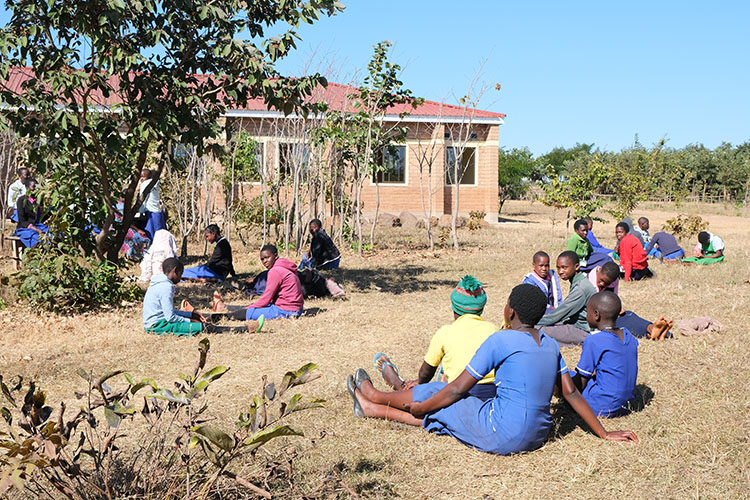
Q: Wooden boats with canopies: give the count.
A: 0